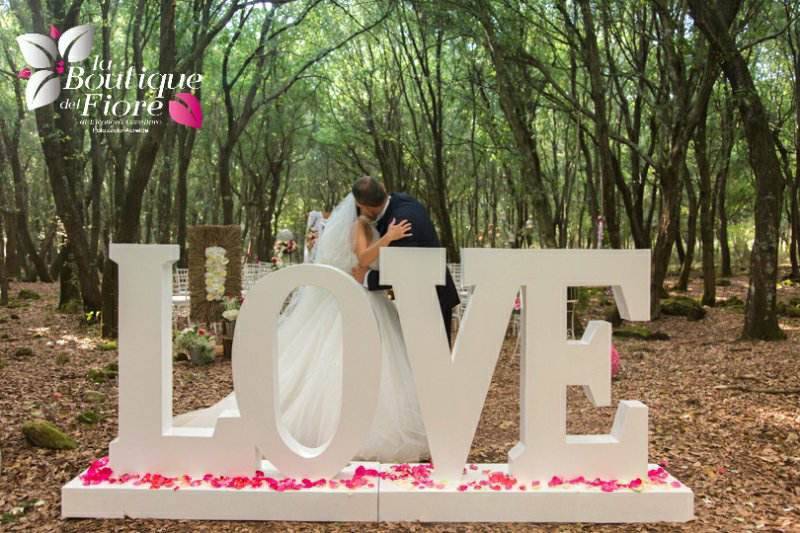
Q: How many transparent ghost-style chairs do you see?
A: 0